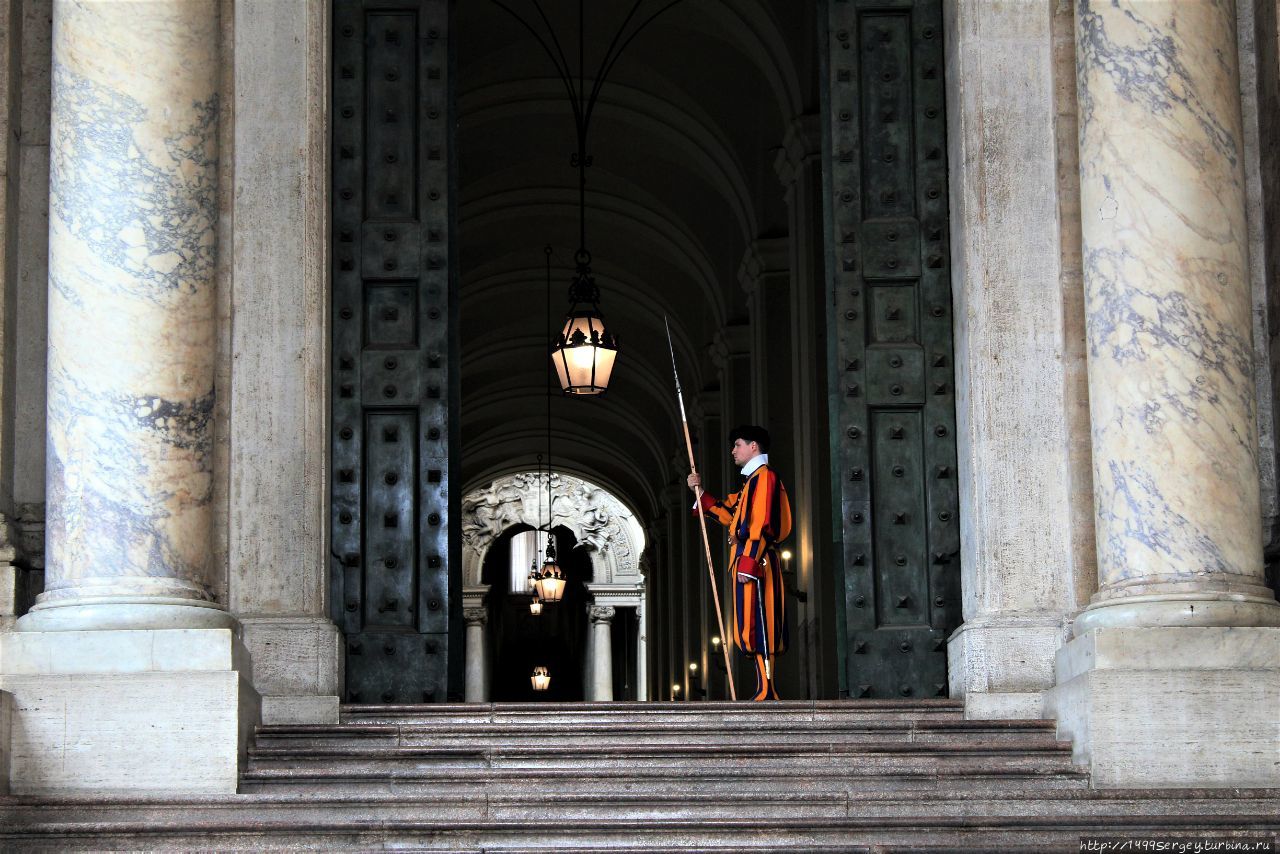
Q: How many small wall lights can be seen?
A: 4